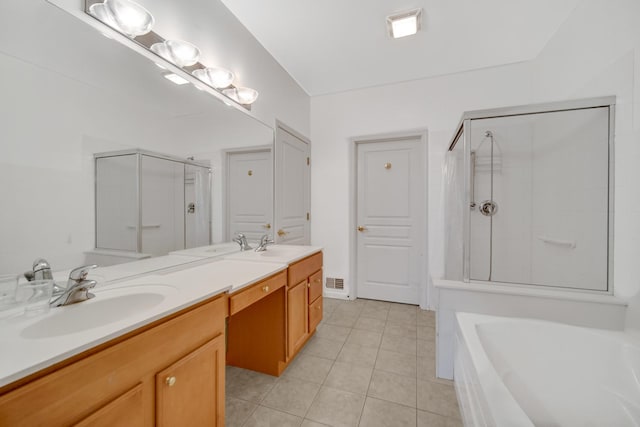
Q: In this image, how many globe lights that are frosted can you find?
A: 4